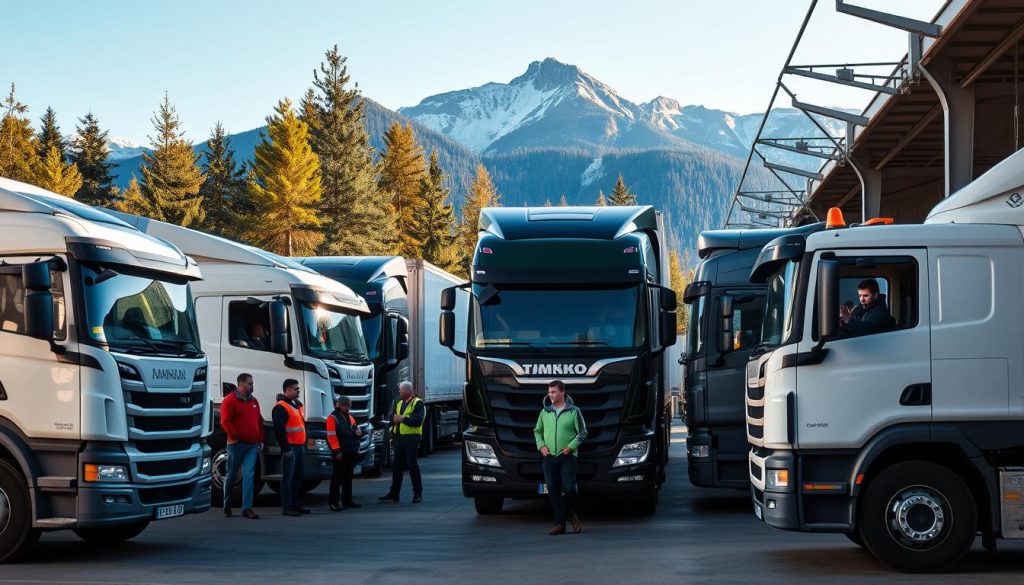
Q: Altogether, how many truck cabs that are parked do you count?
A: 6